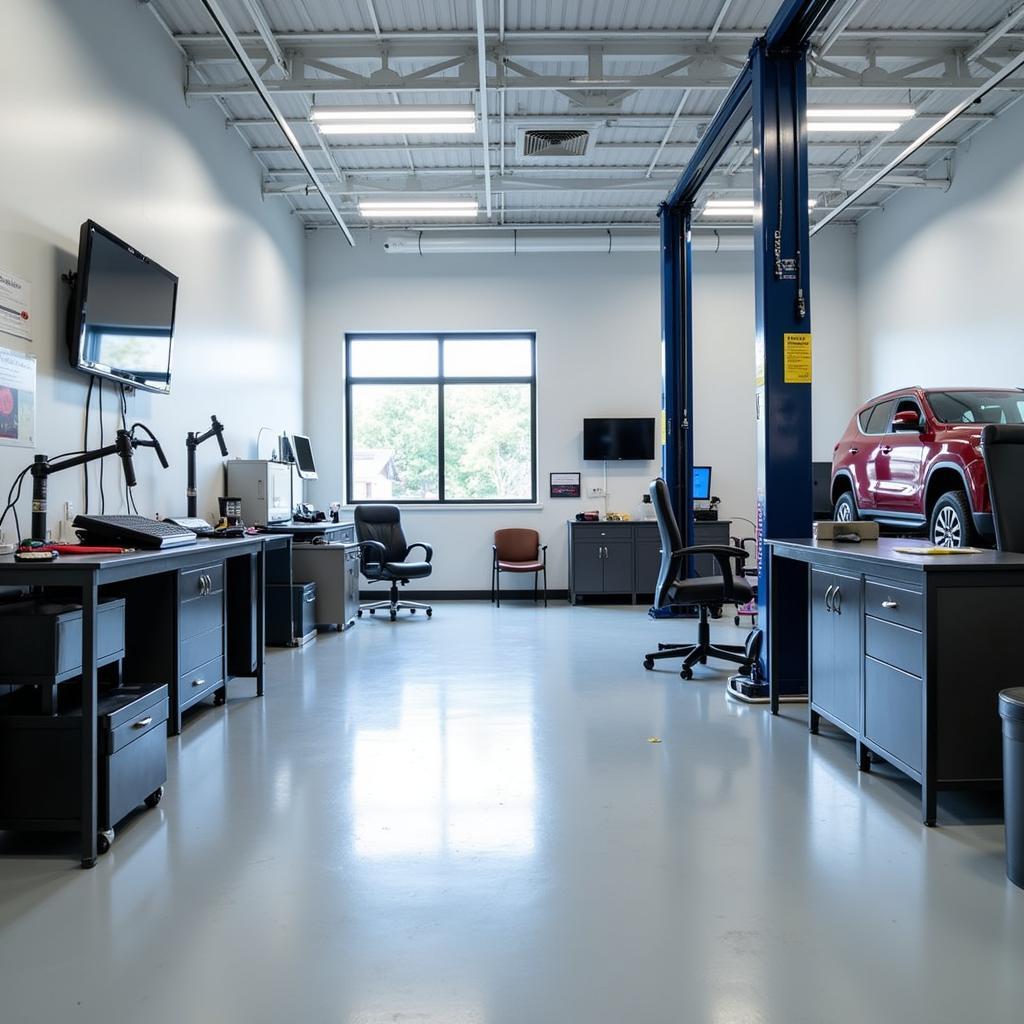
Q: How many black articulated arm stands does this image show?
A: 2